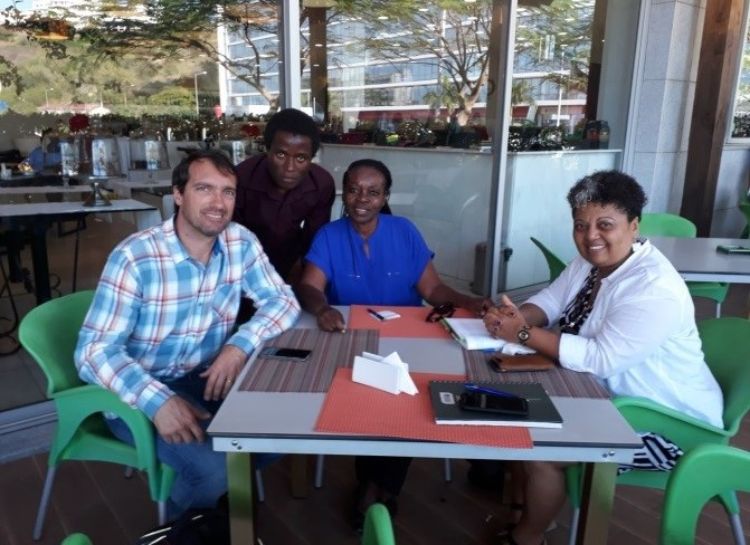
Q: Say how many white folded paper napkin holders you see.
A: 1